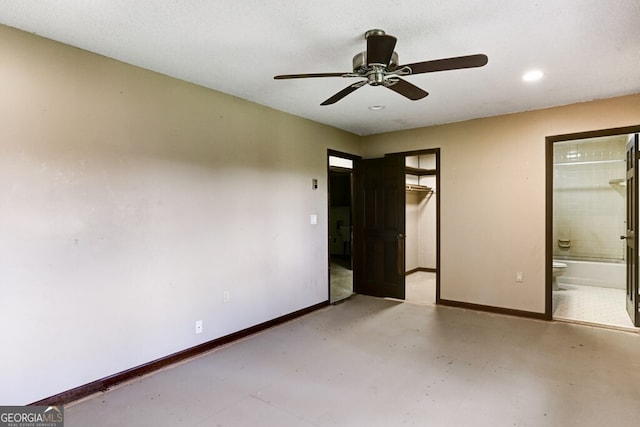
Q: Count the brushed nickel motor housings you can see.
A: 1